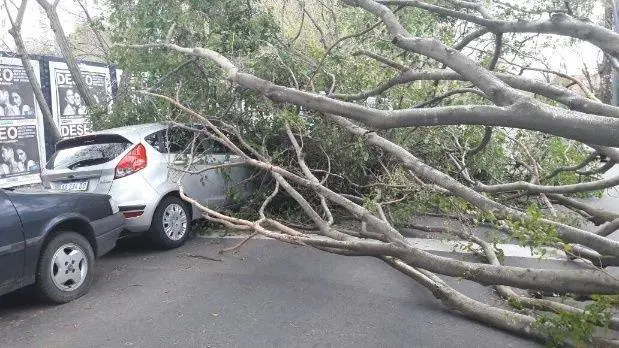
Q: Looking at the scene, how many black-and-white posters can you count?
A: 4